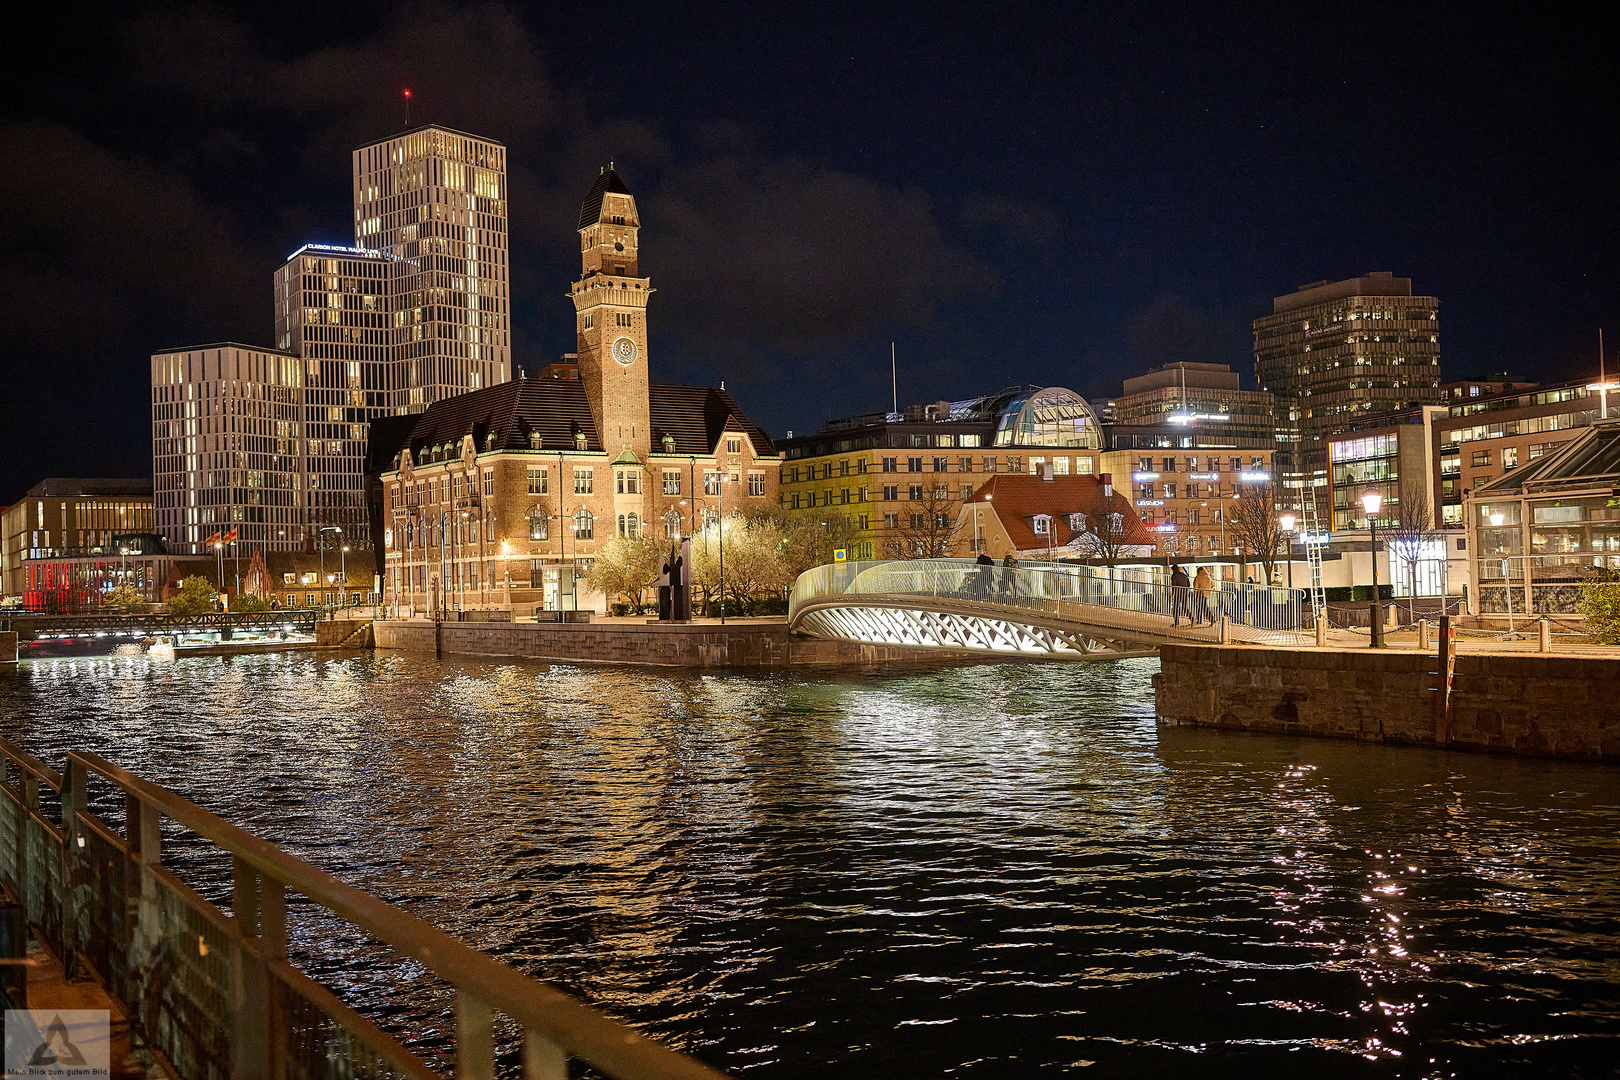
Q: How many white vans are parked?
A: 0